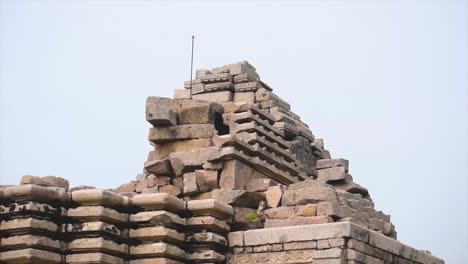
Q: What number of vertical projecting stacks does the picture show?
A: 4